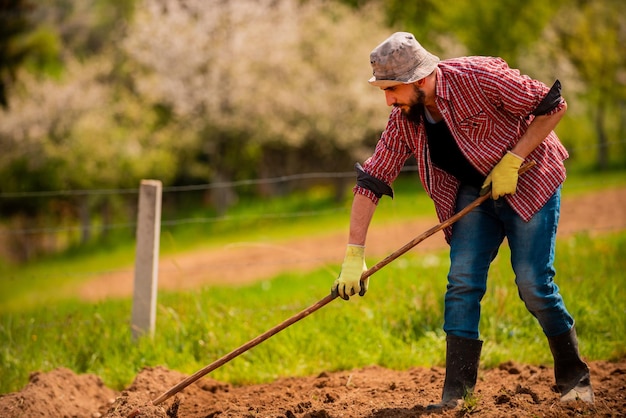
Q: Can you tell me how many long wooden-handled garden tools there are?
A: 1